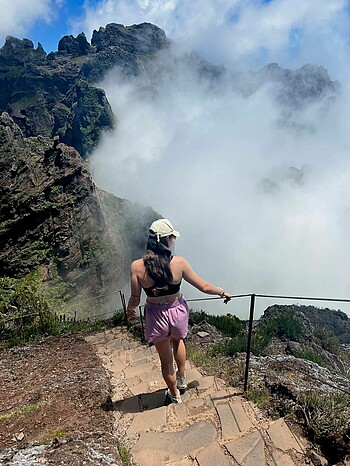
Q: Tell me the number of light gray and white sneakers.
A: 2